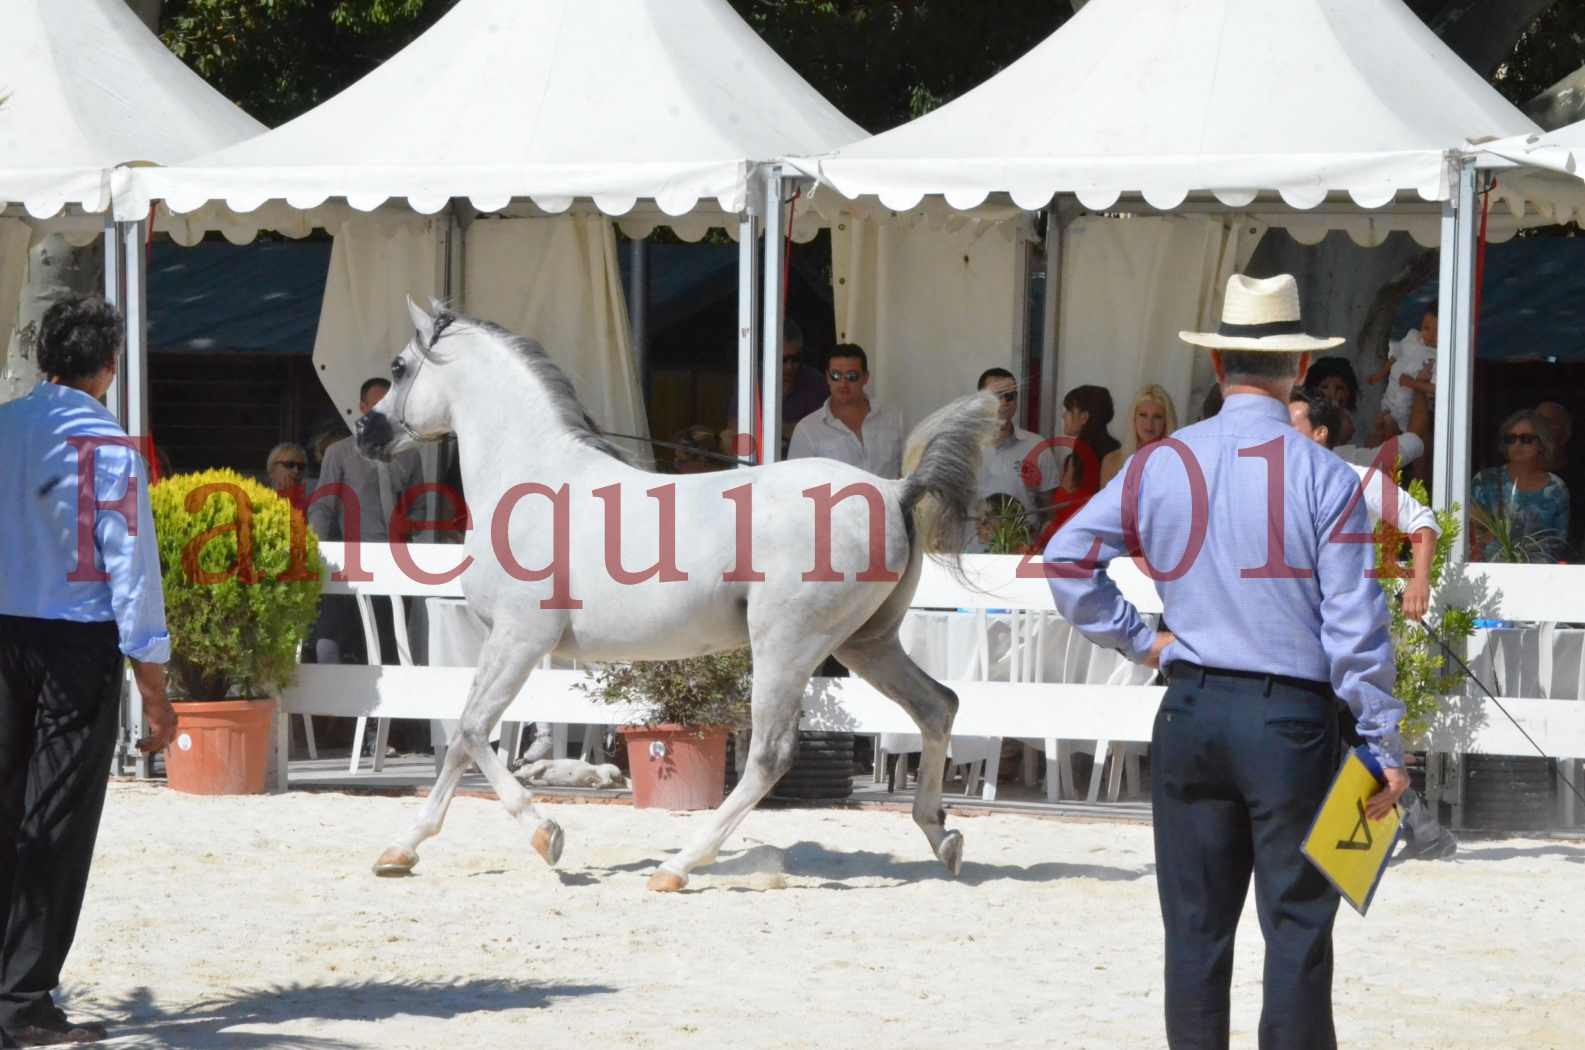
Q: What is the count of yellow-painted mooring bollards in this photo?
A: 0